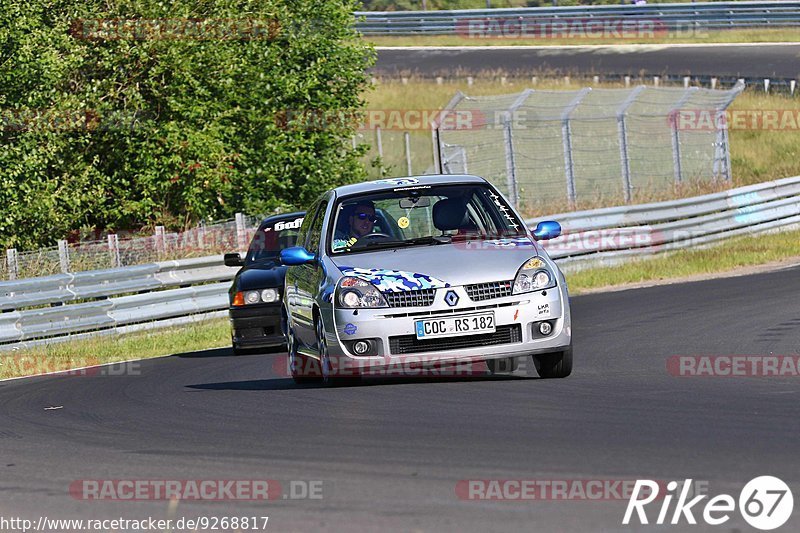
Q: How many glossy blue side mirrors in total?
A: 2